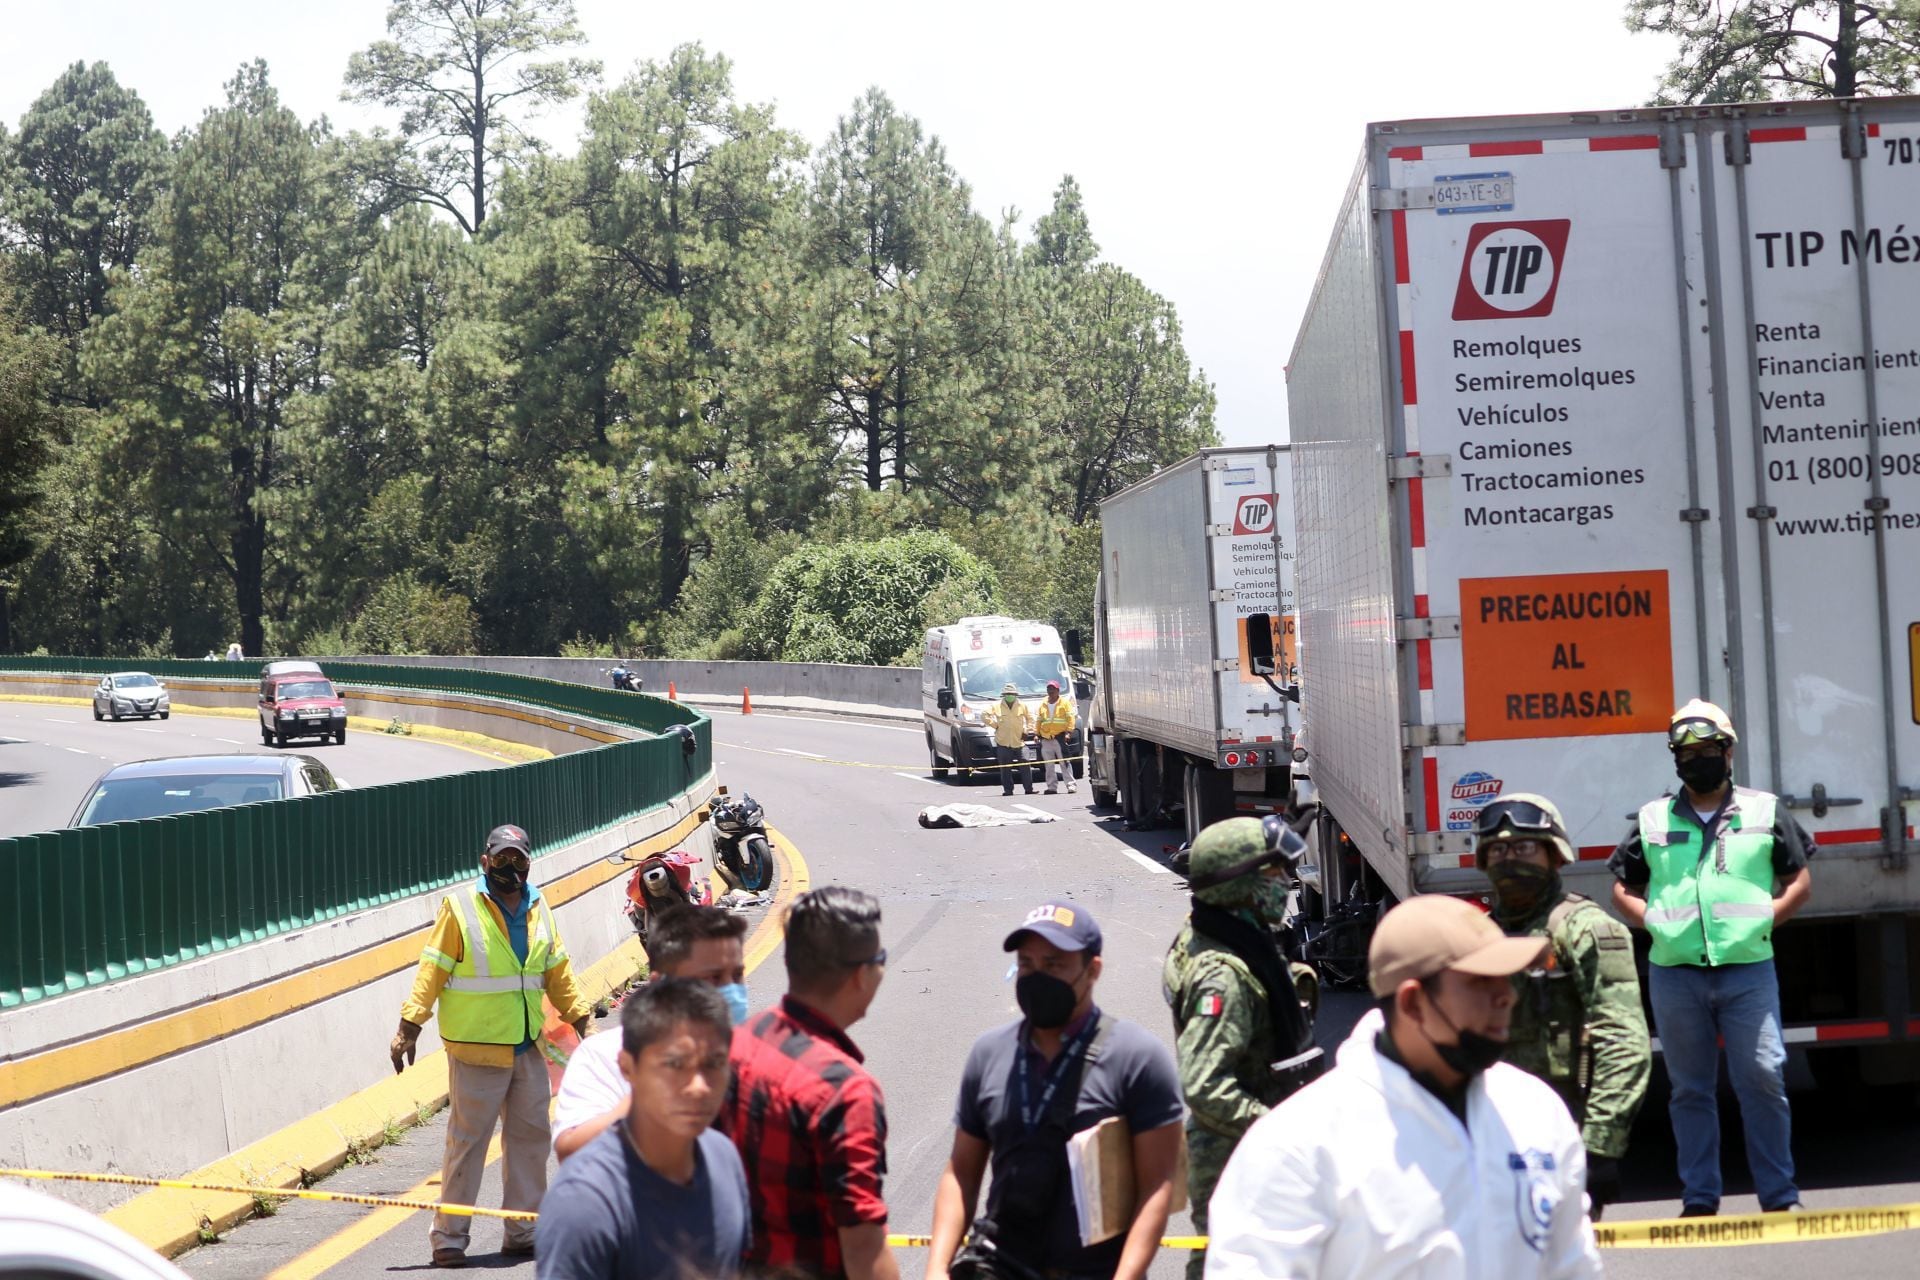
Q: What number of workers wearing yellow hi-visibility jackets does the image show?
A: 3